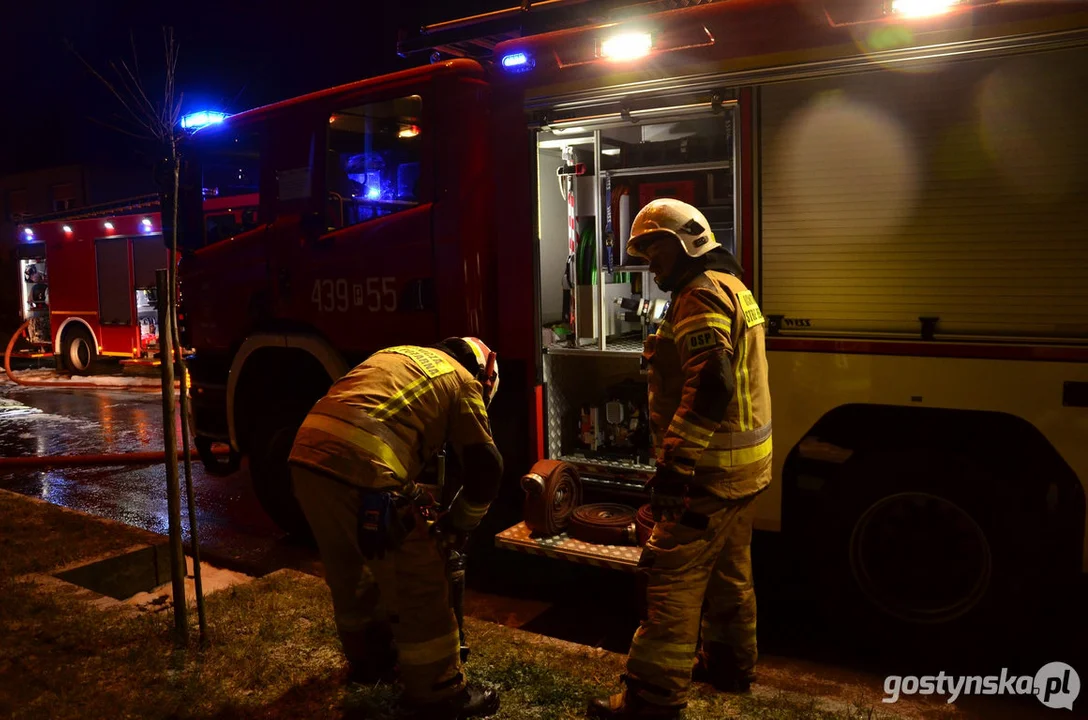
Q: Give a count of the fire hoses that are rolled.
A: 3